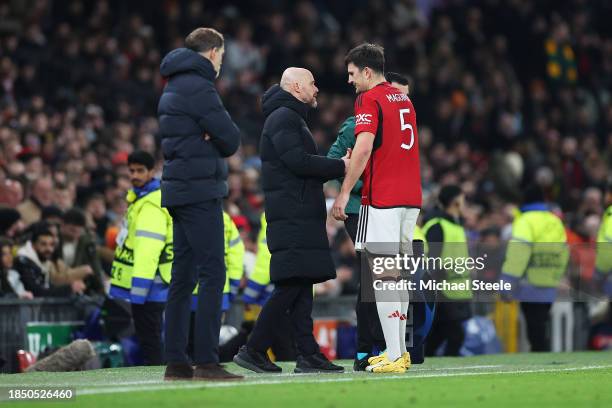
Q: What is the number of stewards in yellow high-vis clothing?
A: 6